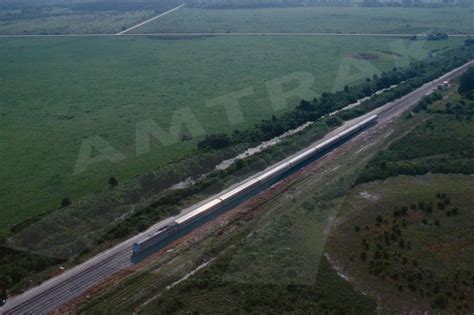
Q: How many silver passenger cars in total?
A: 7